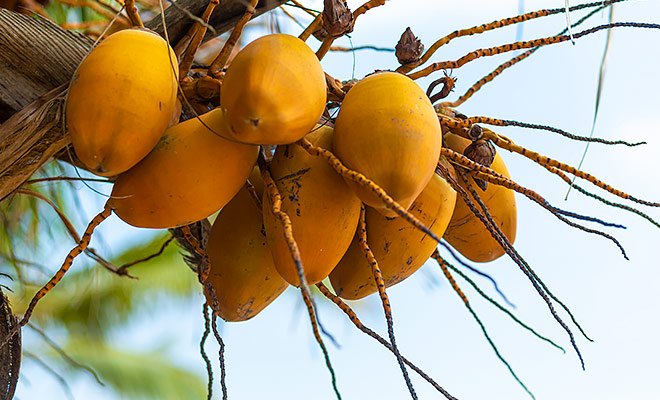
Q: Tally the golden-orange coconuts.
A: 8